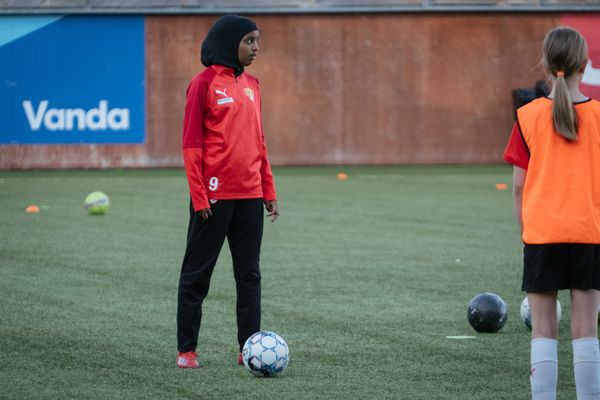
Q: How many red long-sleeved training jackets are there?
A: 1